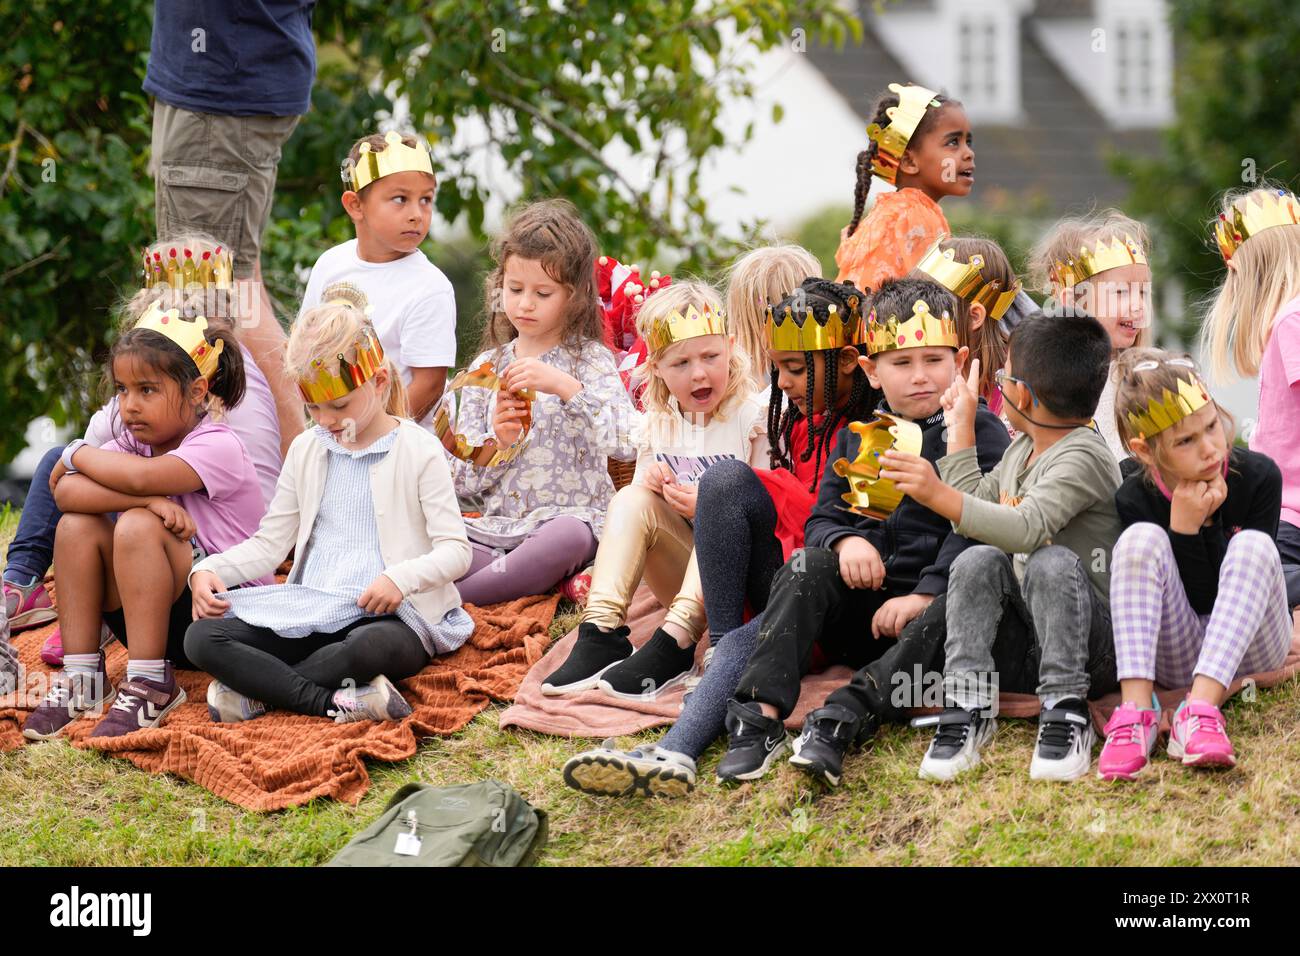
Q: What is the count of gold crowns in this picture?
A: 14